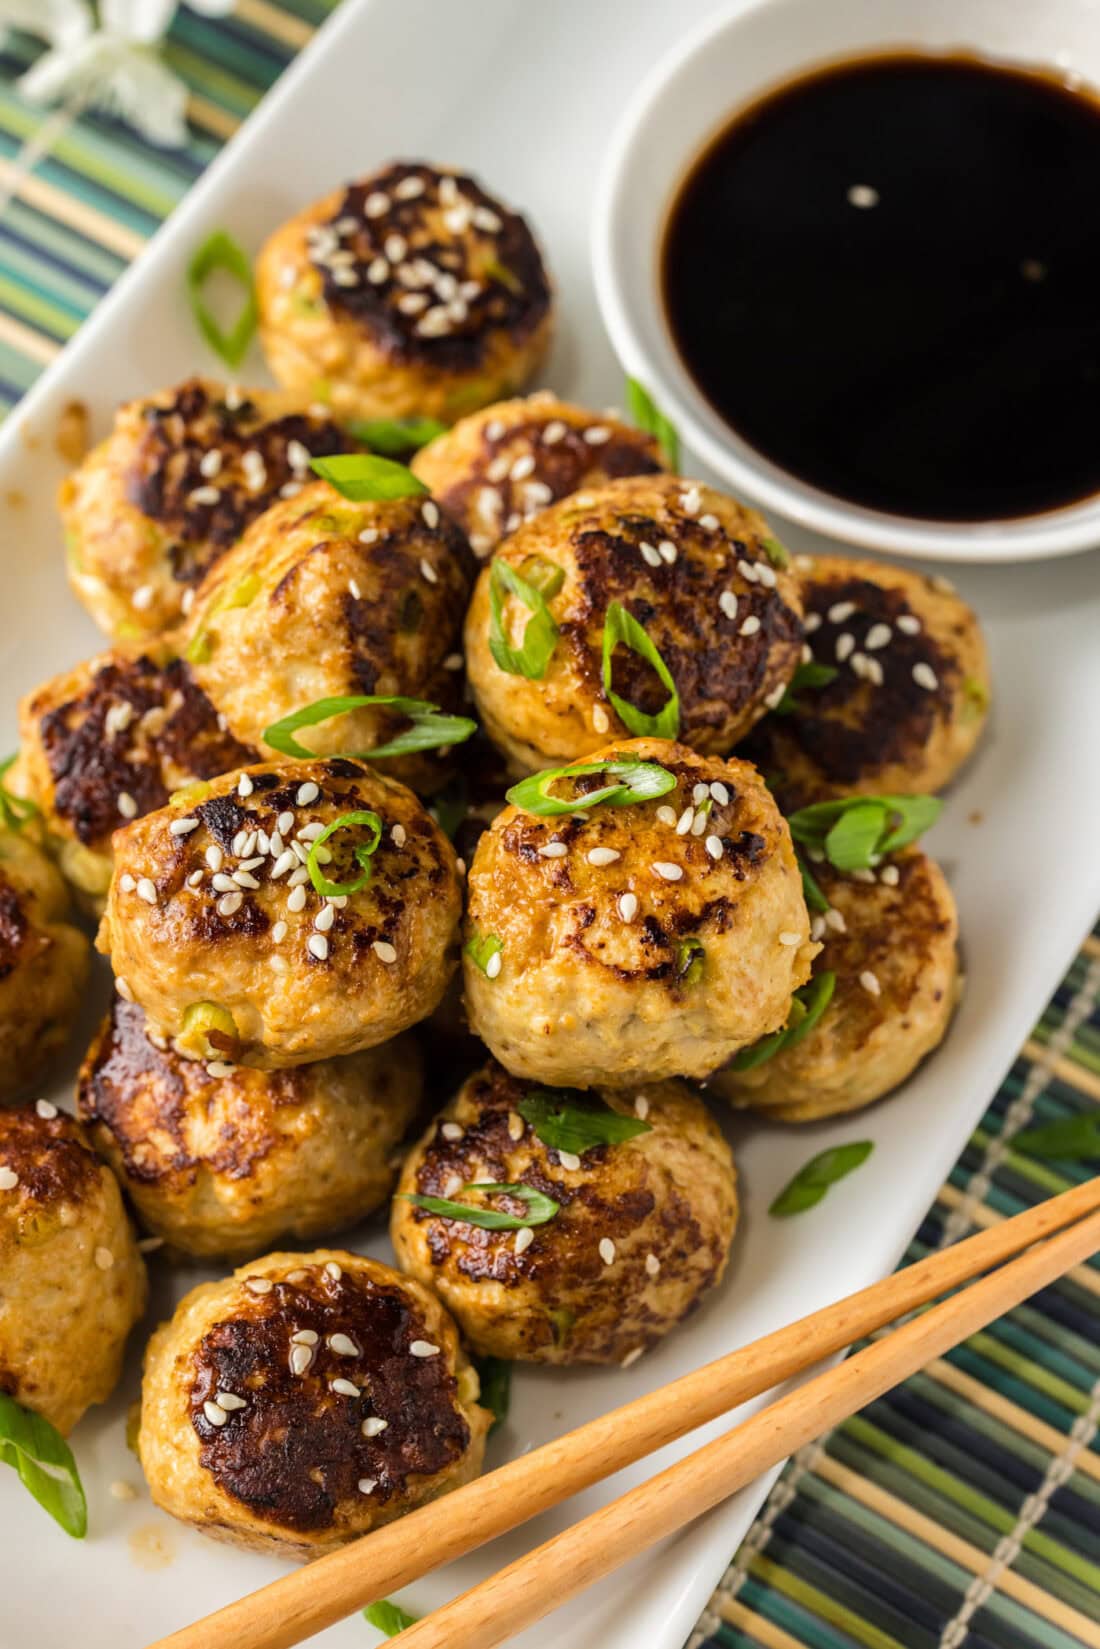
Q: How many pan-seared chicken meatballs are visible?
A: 15